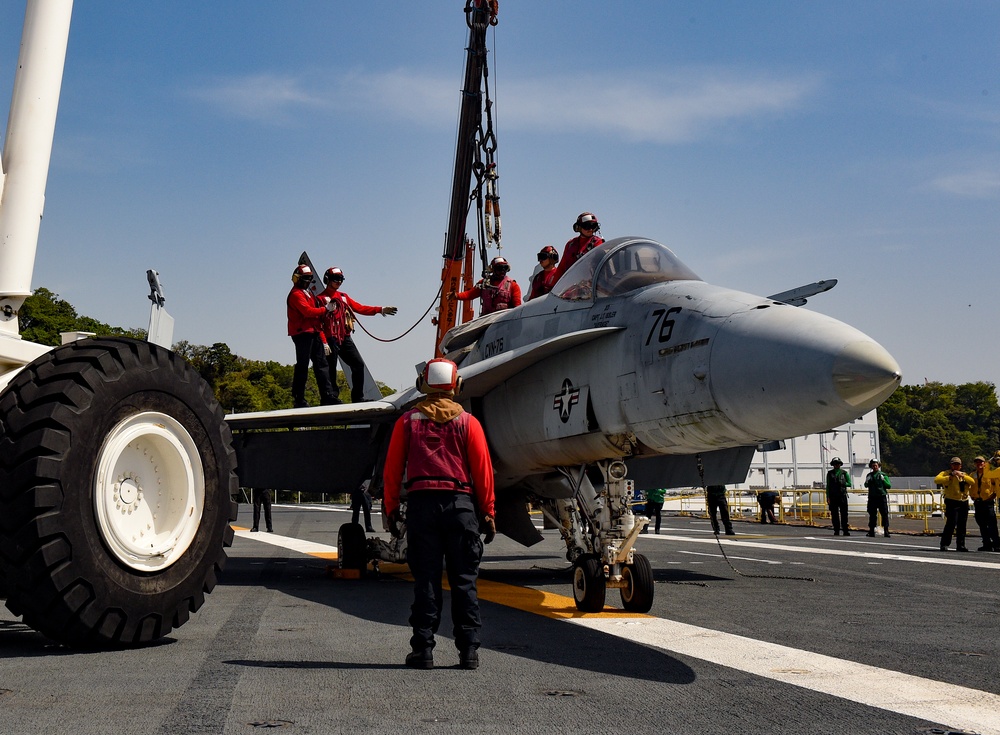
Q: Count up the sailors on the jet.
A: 5